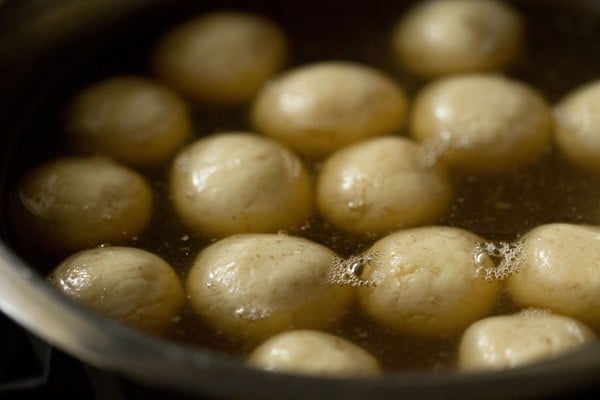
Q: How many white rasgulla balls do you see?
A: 15